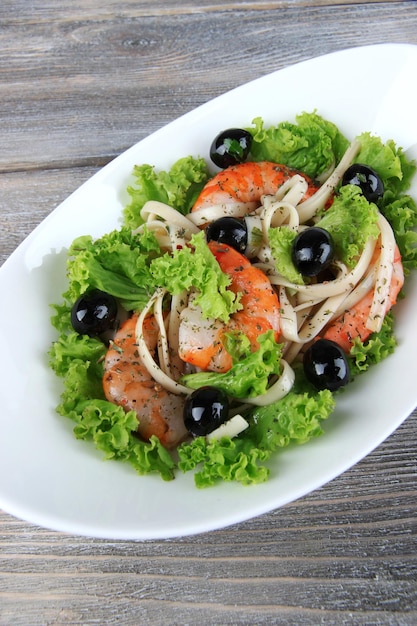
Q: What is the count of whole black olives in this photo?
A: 7